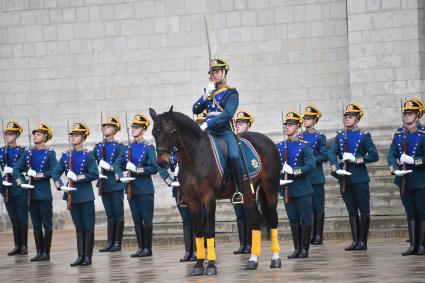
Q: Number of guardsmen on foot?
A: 12